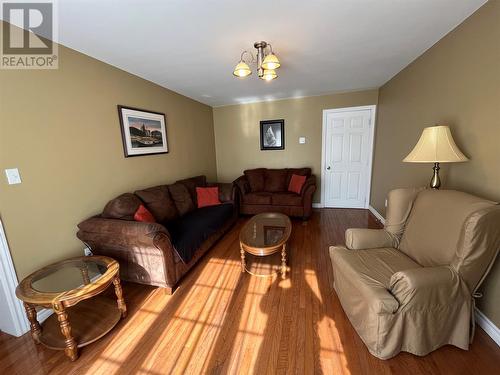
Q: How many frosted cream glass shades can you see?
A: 3